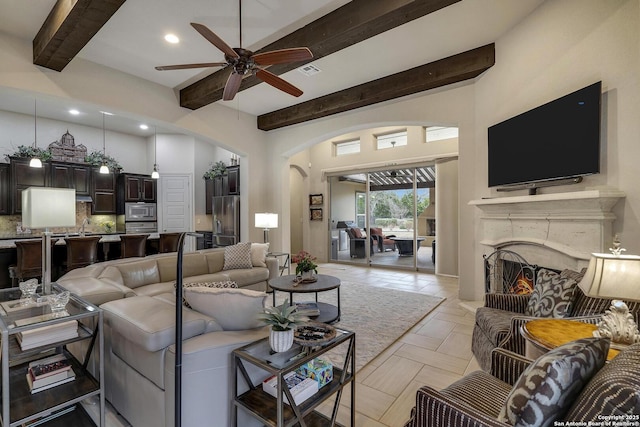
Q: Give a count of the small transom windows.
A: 3